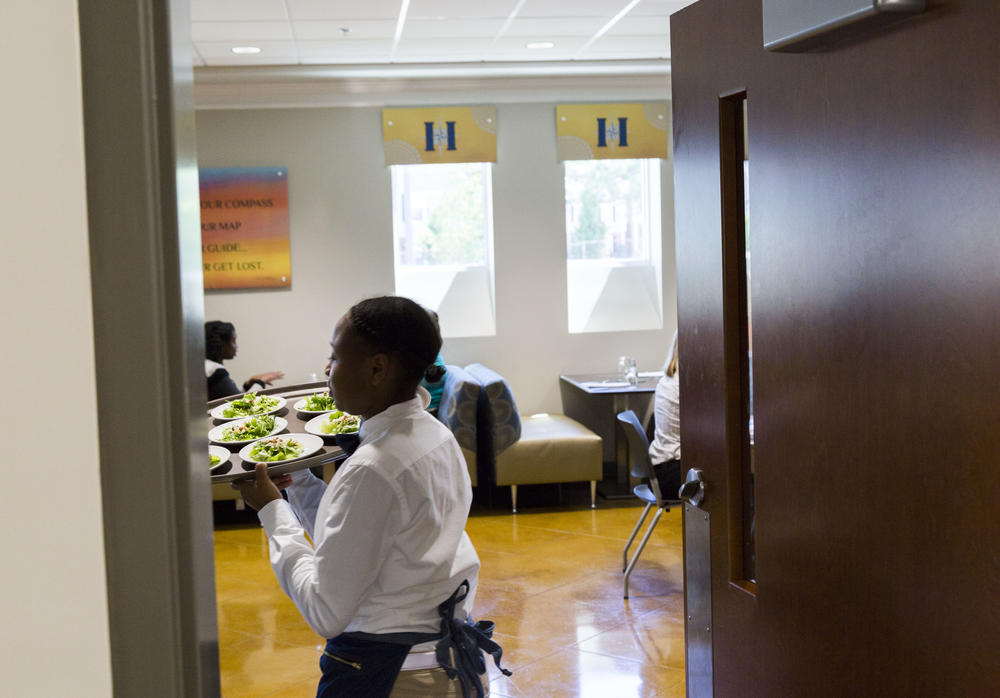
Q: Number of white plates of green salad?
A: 6